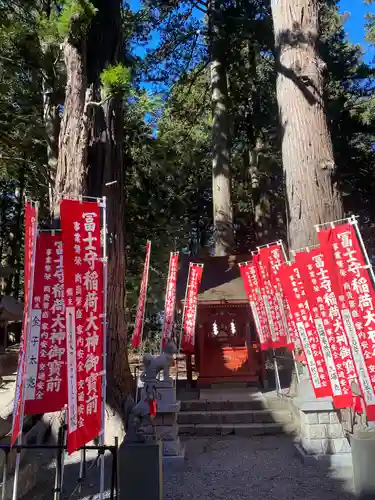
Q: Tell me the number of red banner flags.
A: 12